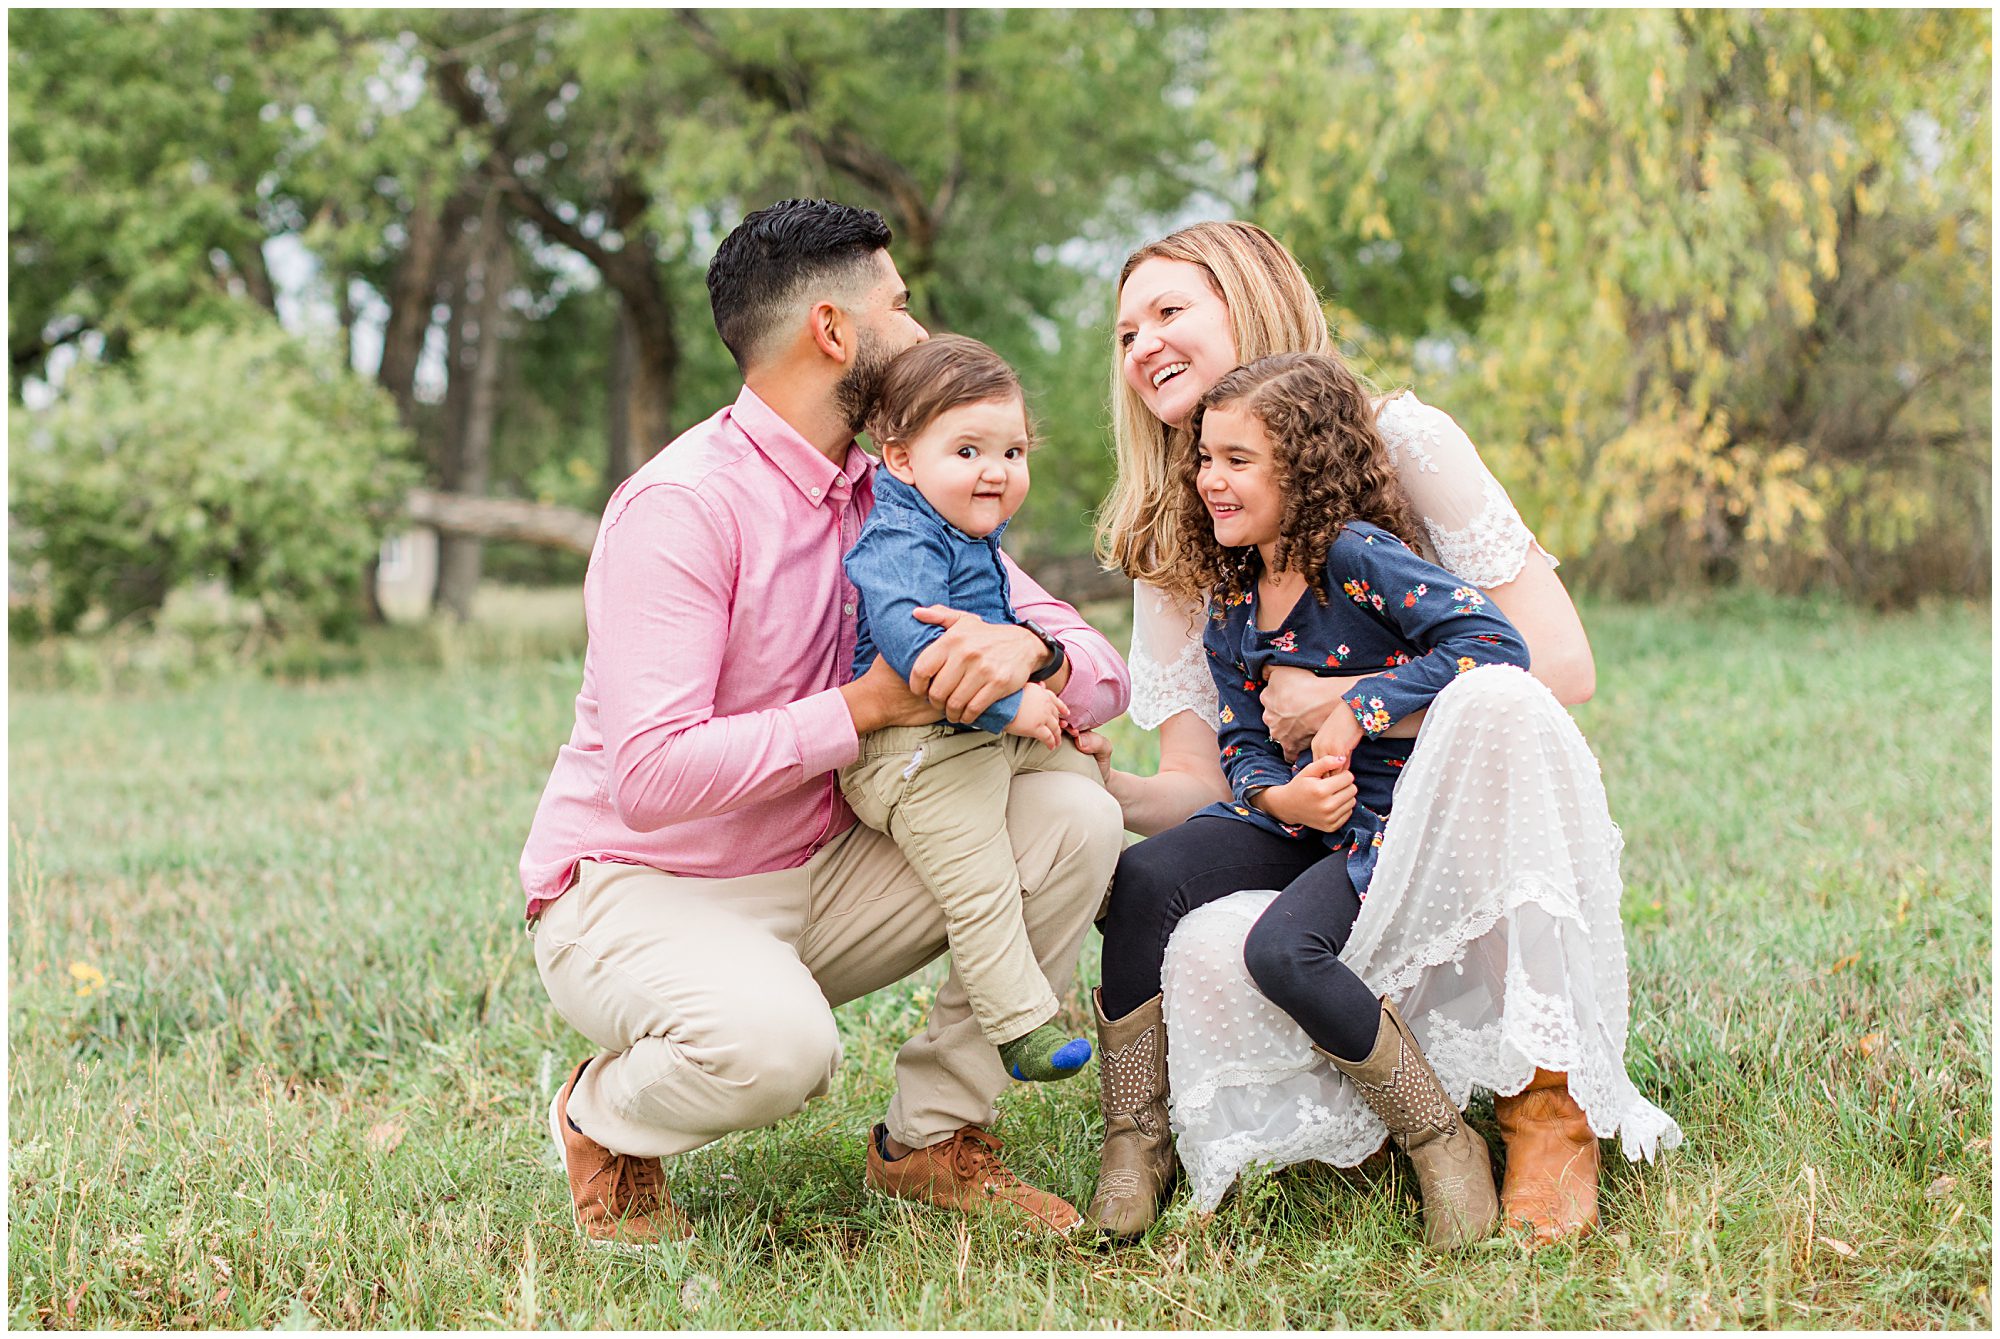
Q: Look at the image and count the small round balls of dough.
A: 0